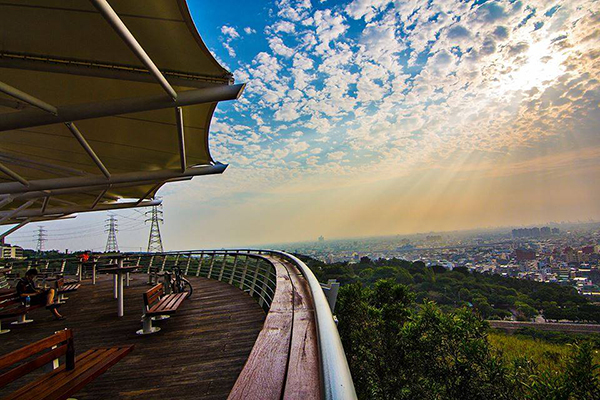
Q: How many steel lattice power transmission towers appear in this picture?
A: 3